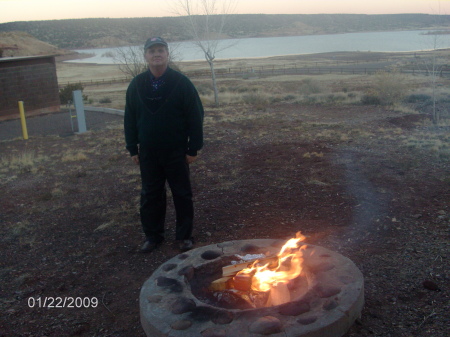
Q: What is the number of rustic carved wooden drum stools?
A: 0